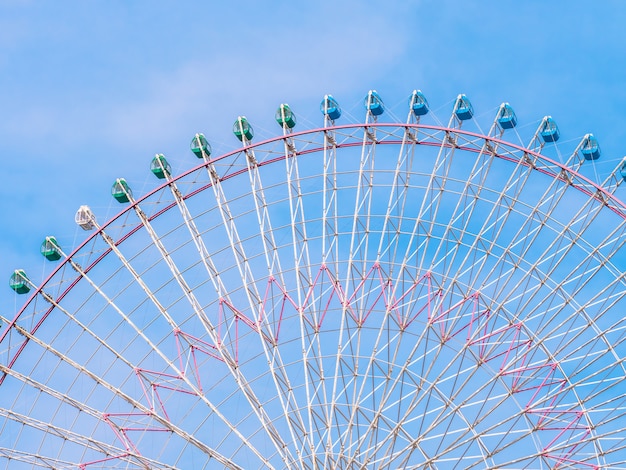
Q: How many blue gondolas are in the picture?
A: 8